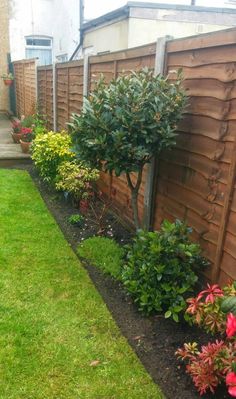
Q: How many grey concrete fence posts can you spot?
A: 4